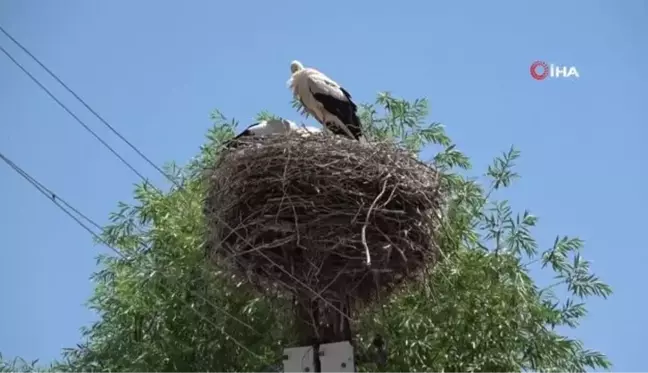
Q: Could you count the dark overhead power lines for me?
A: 4